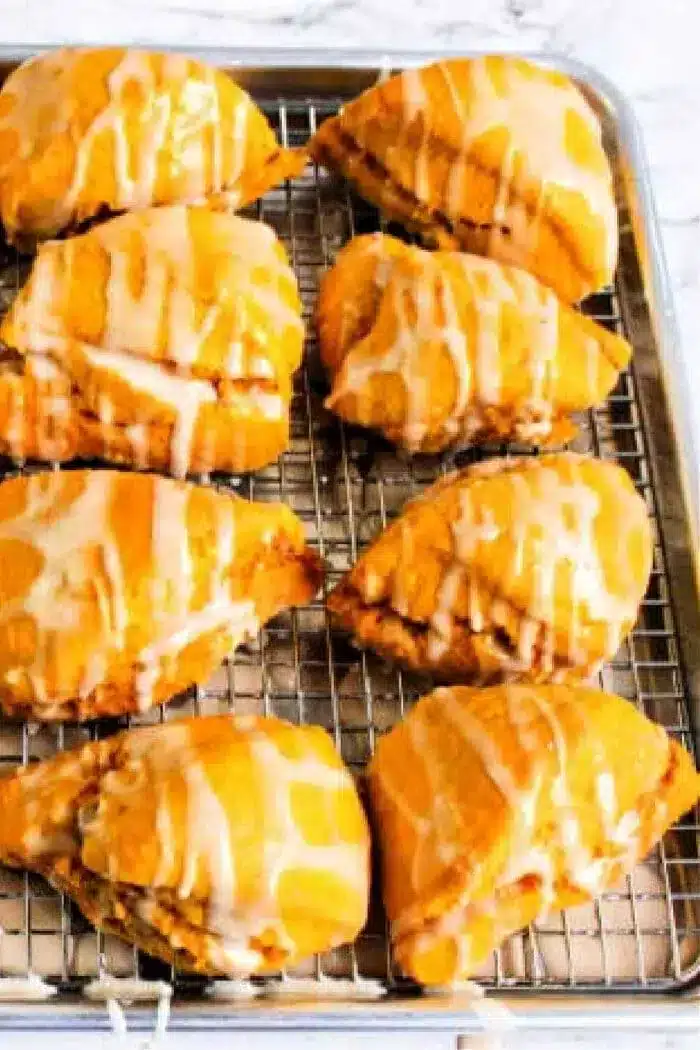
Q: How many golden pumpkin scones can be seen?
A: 8